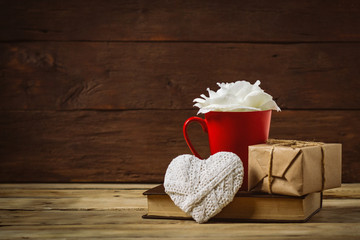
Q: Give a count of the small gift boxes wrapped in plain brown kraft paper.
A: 1